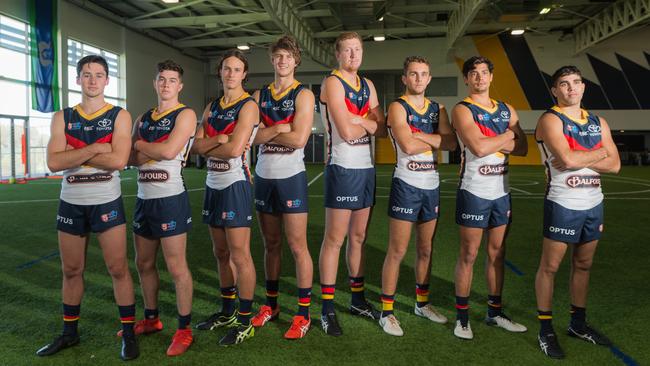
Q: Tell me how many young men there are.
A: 8